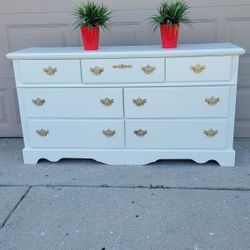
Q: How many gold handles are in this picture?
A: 12